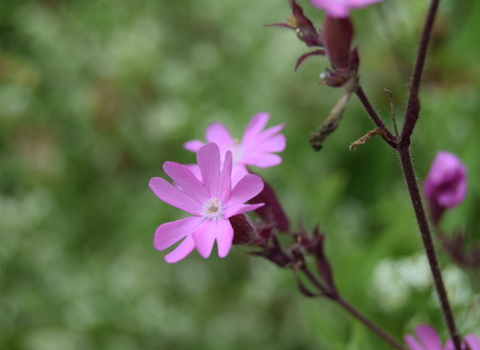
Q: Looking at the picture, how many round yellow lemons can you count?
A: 0